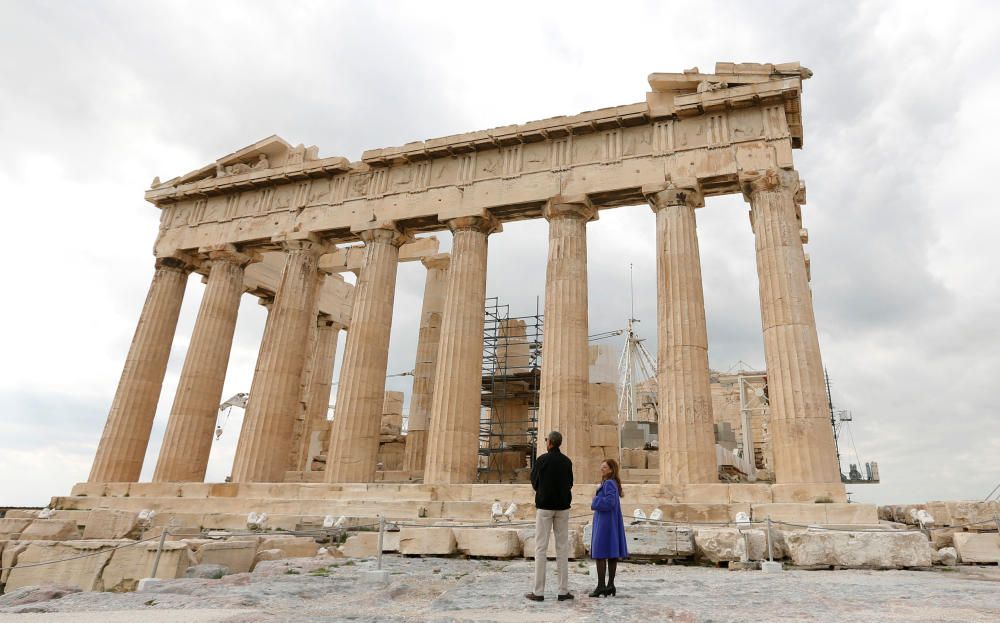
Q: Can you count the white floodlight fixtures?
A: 15